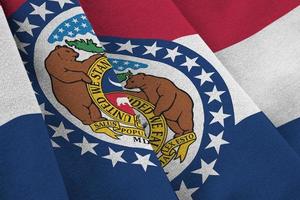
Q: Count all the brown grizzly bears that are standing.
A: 2